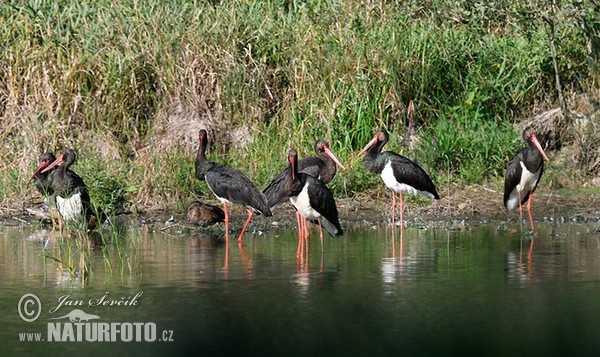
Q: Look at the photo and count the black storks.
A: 7